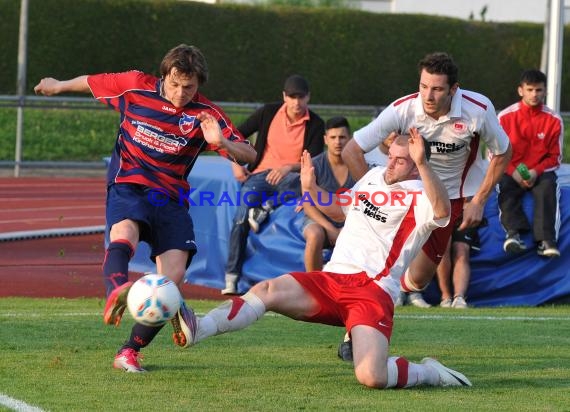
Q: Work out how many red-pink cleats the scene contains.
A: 2